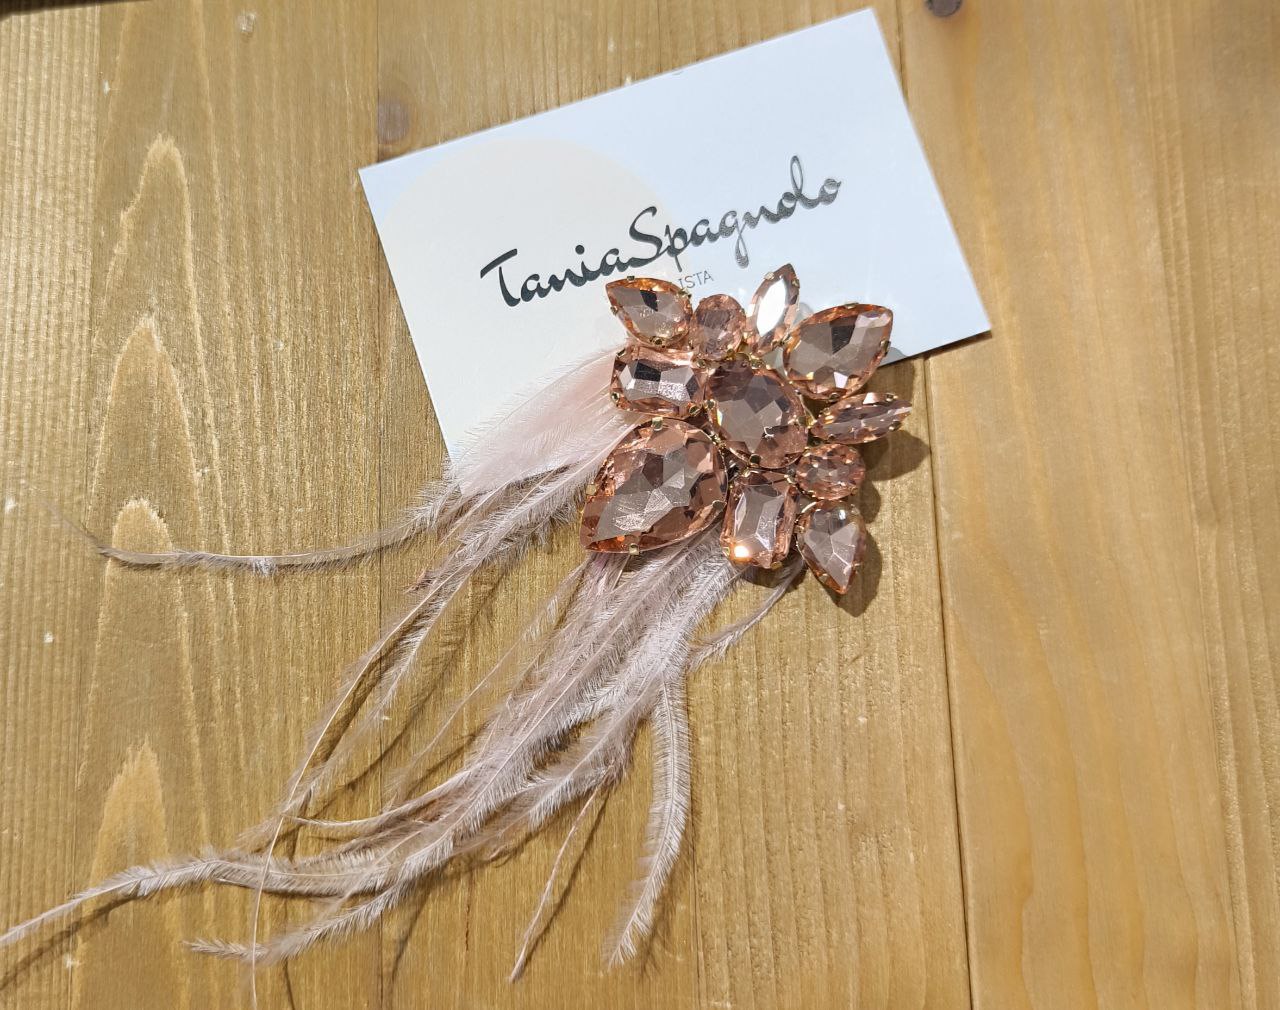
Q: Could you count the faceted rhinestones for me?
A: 11